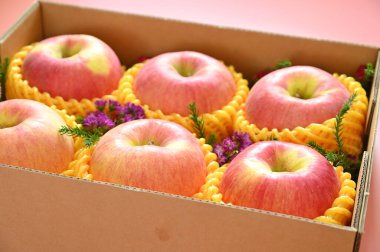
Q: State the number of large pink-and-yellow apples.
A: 6